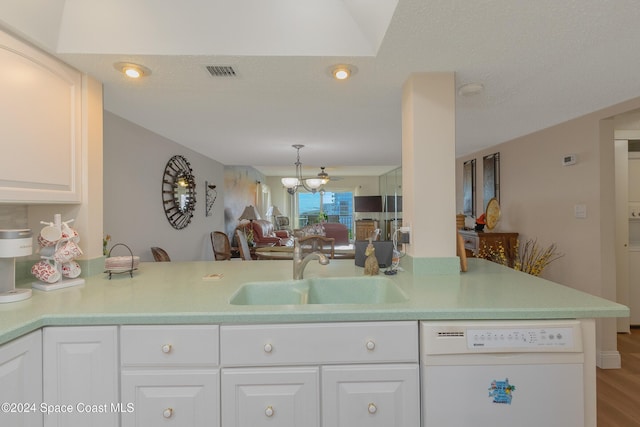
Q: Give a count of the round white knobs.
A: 6